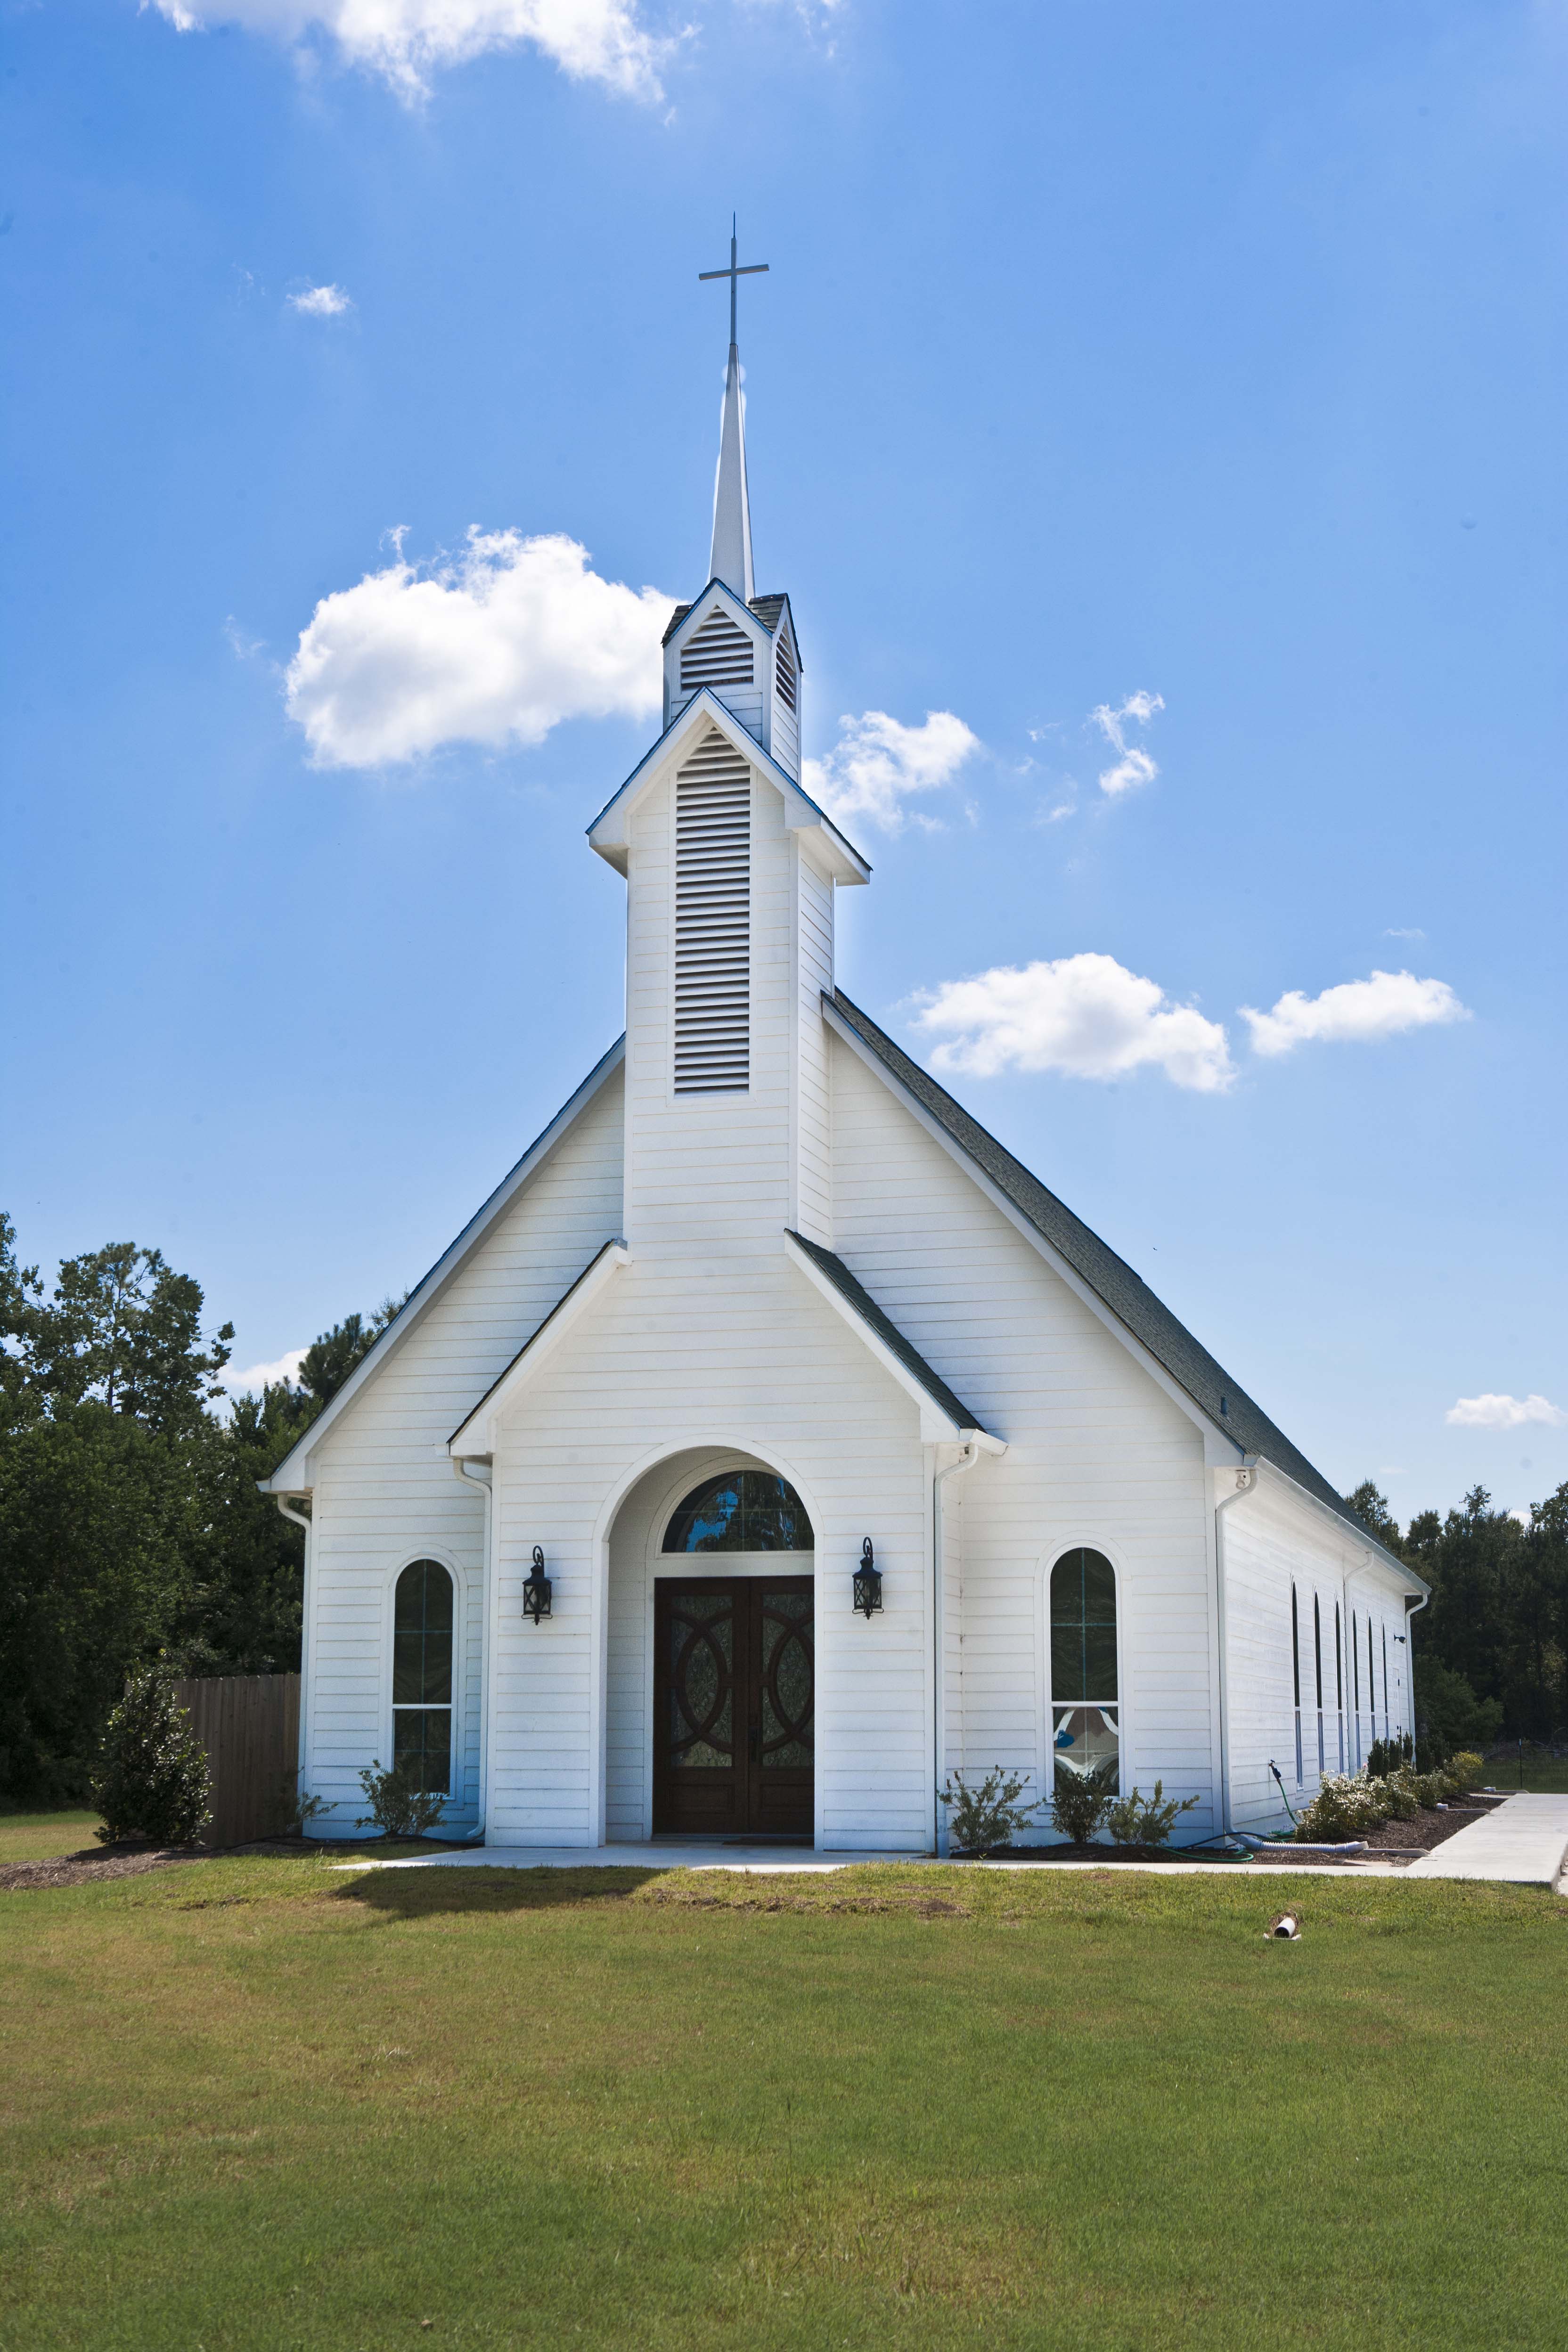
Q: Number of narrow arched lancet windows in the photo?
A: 8